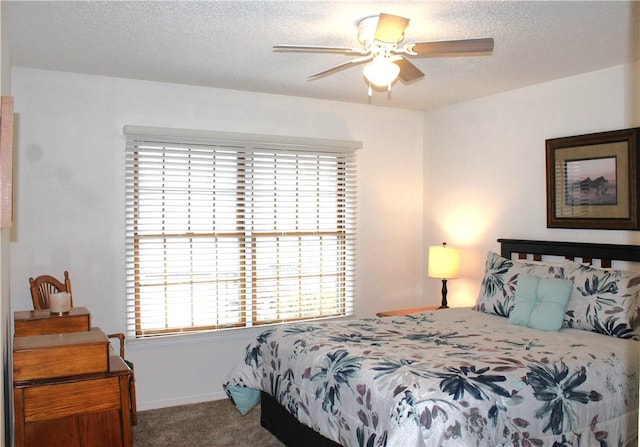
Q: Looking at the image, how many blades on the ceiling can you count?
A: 5